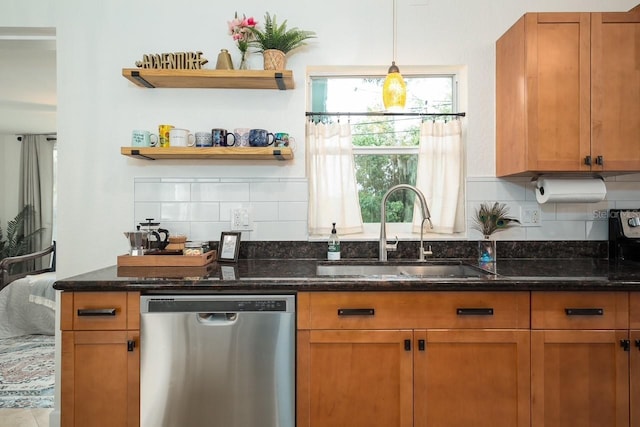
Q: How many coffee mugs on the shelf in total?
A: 8